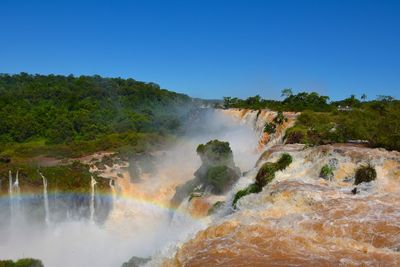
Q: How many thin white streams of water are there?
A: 5